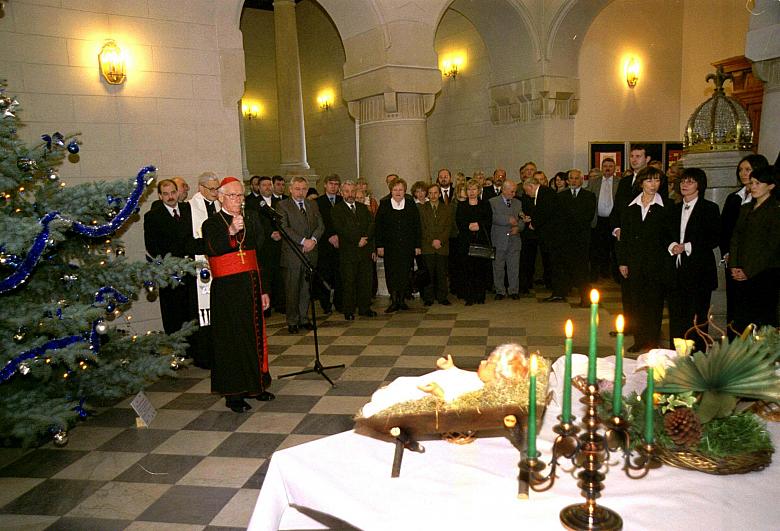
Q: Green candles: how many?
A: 5